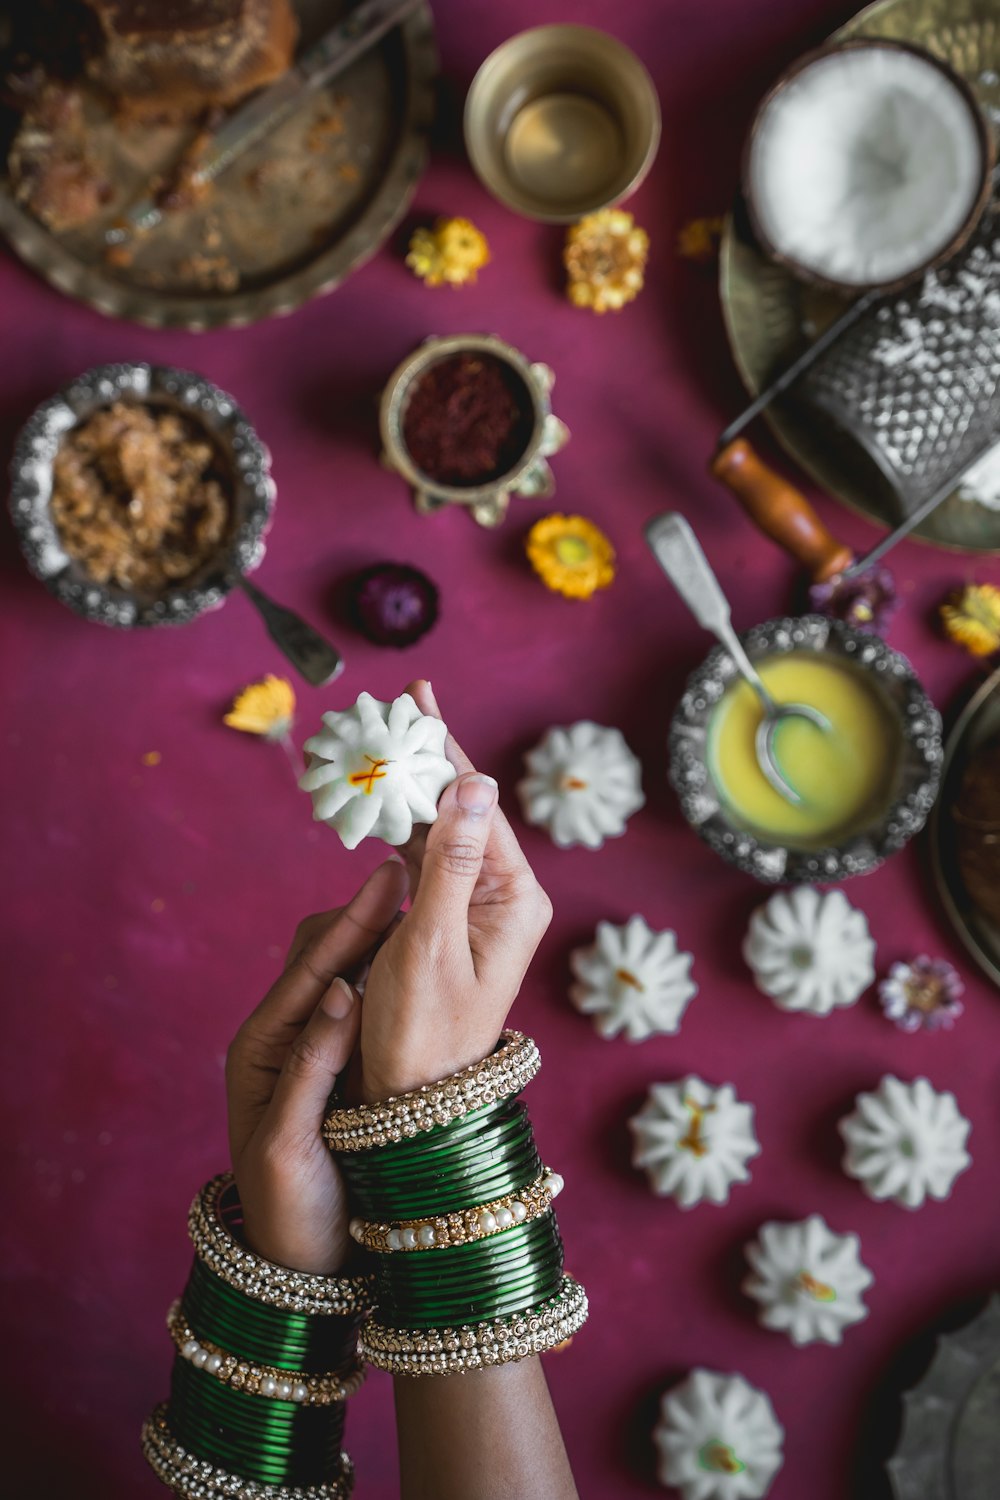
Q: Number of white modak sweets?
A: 8